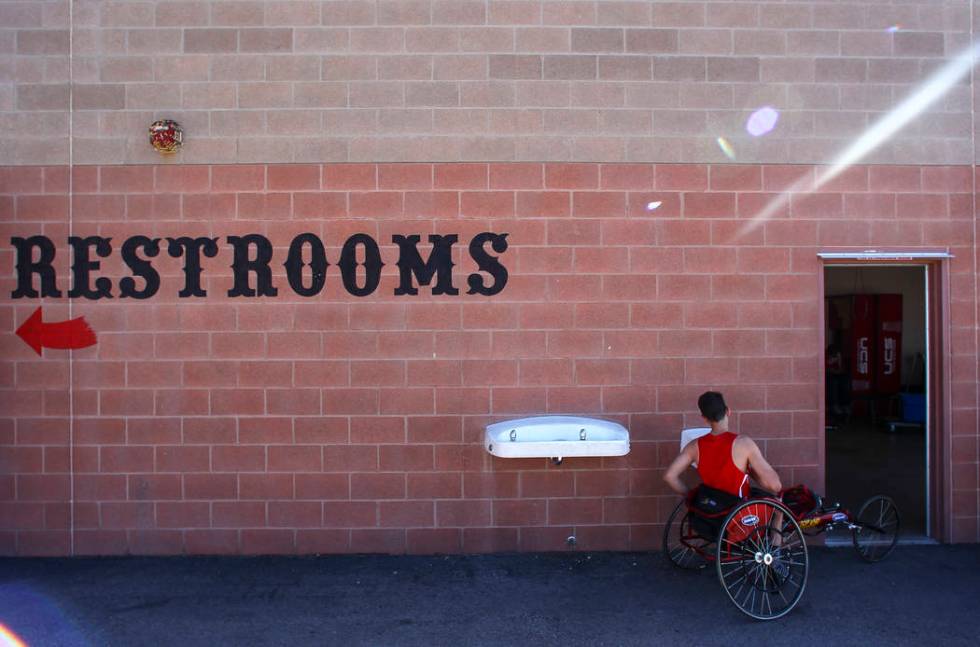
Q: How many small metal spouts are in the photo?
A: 2